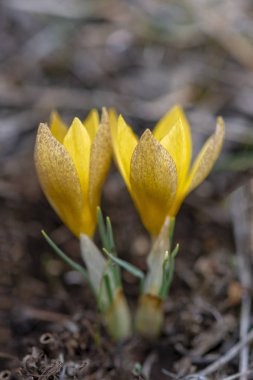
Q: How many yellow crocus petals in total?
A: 11